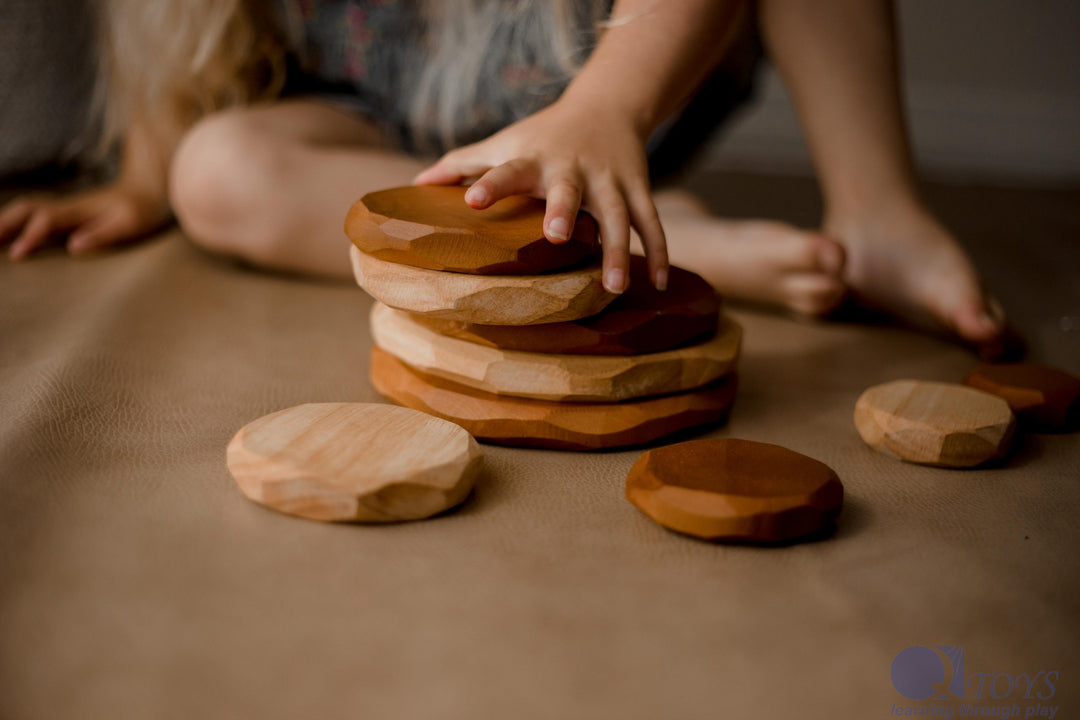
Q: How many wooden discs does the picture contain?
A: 9